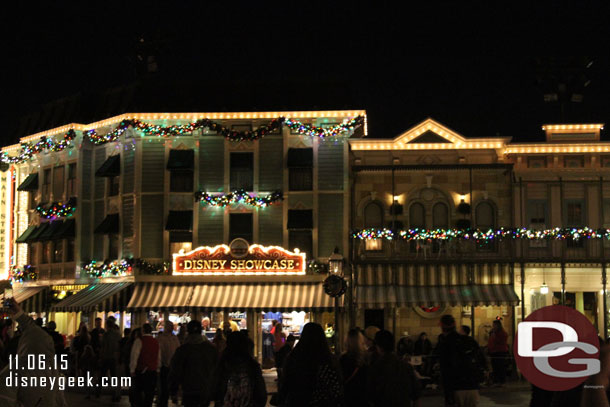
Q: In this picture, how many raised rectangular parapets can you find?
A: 1